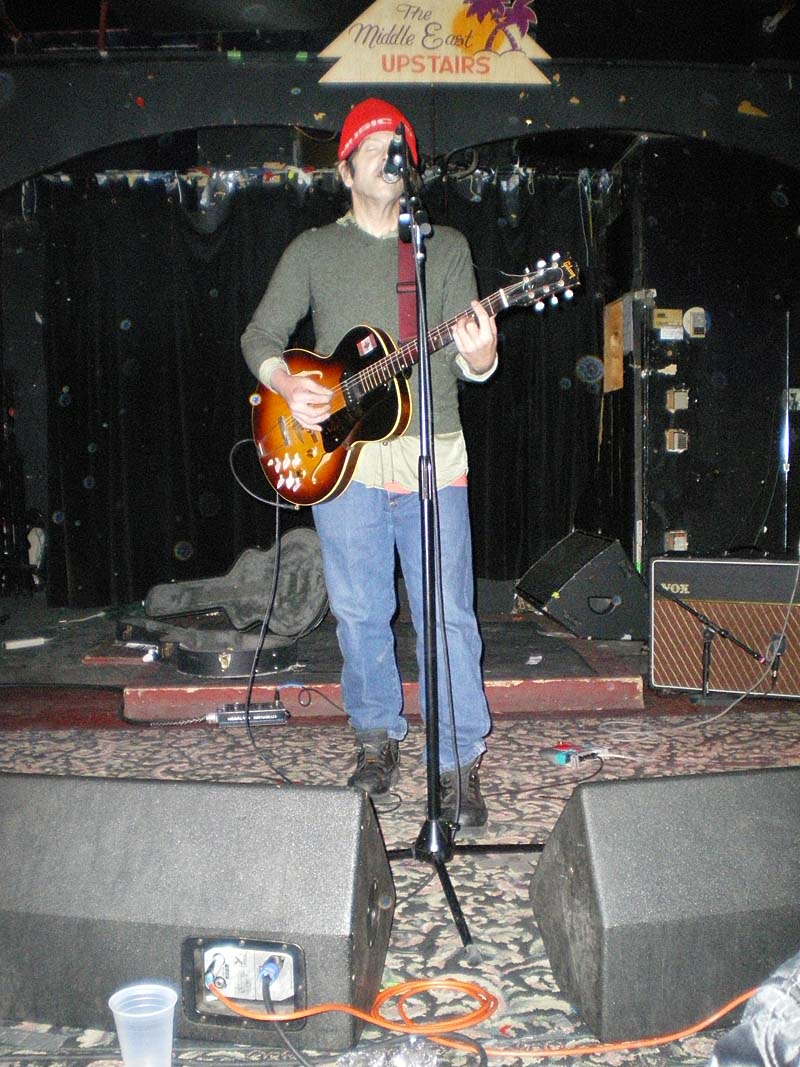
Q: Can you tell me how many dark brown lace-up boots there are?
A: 2